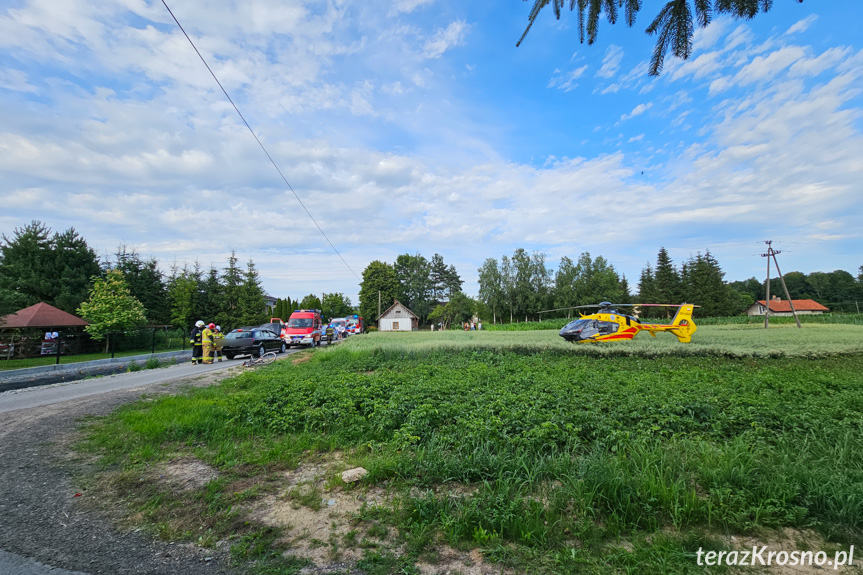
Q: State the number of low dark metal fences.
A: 1